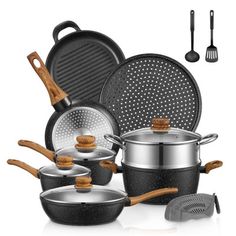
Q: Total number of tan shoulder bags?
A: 0